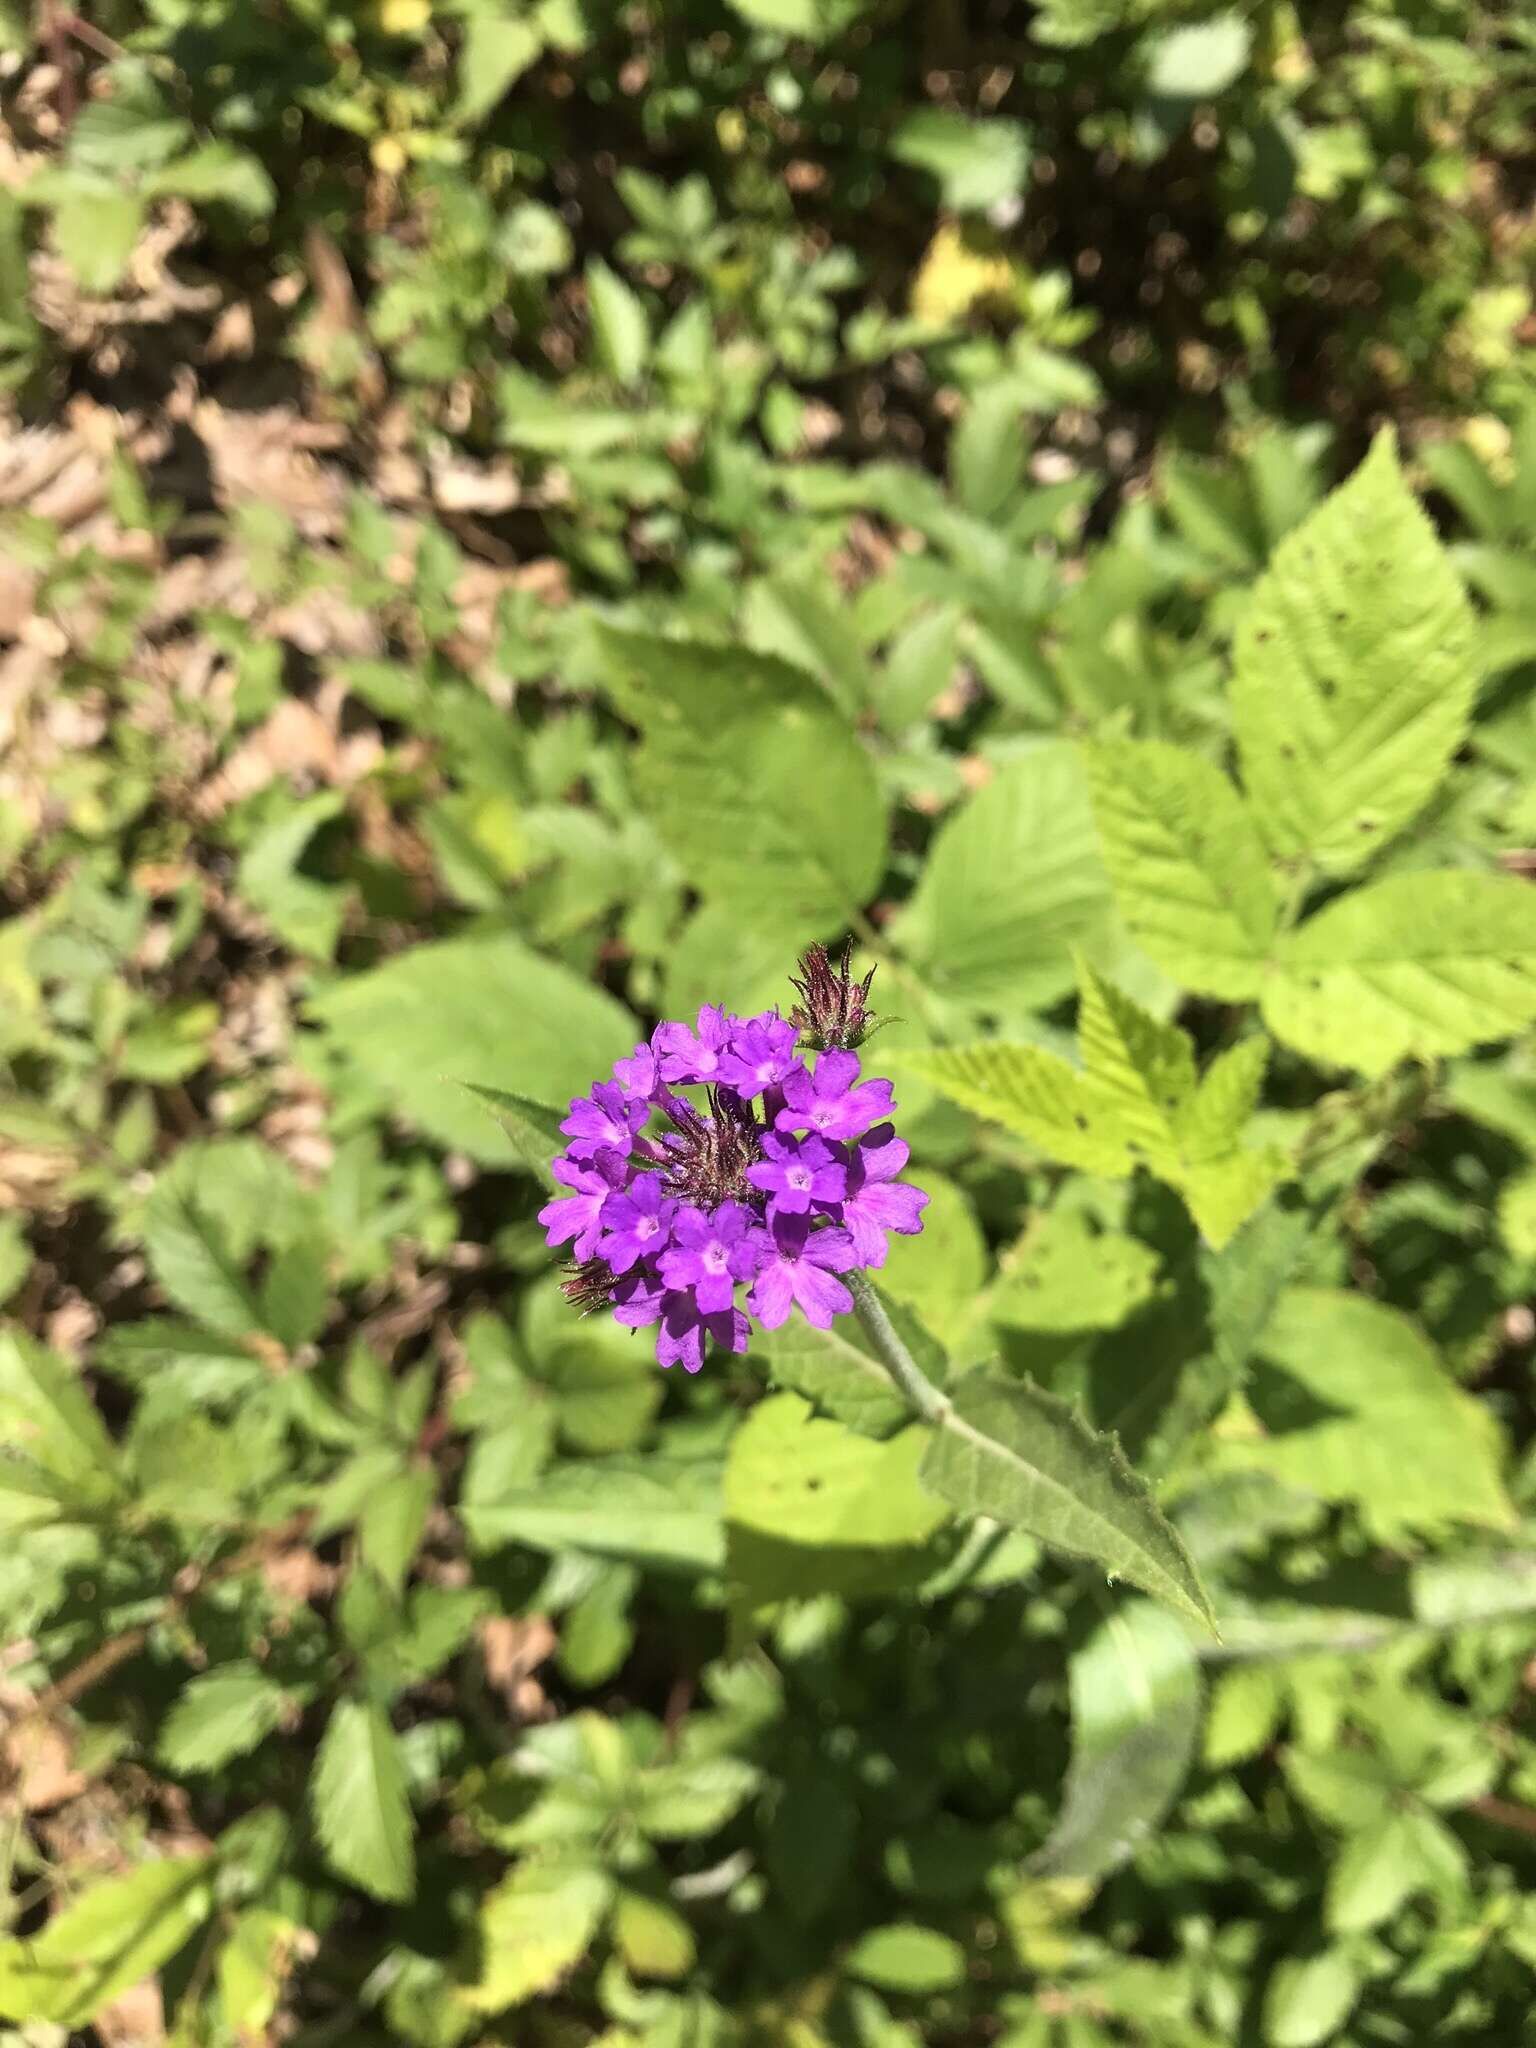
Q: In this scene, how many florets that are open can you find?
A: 12